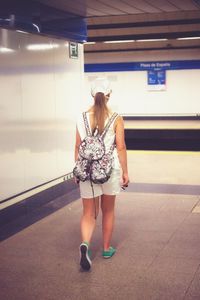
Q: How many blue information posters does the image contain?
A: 1